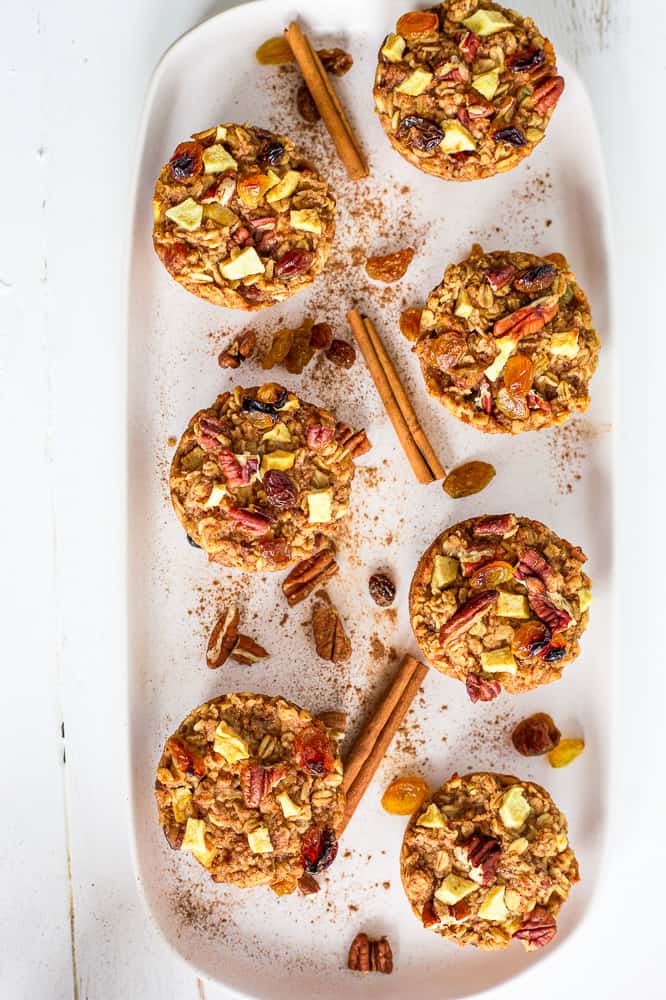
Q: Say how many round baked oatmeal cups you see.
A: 7